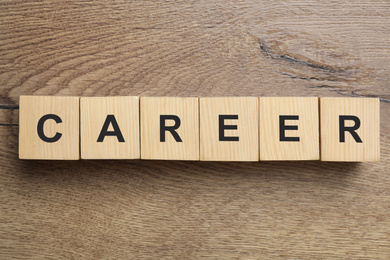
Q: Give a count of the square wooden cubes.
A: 6